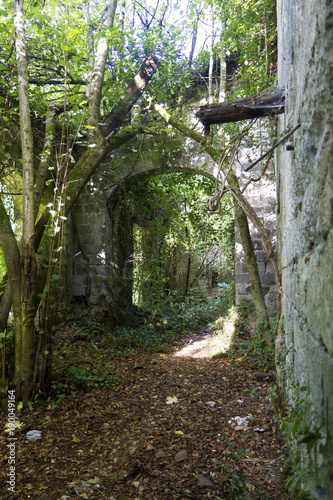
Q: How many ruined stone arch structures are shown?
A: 1